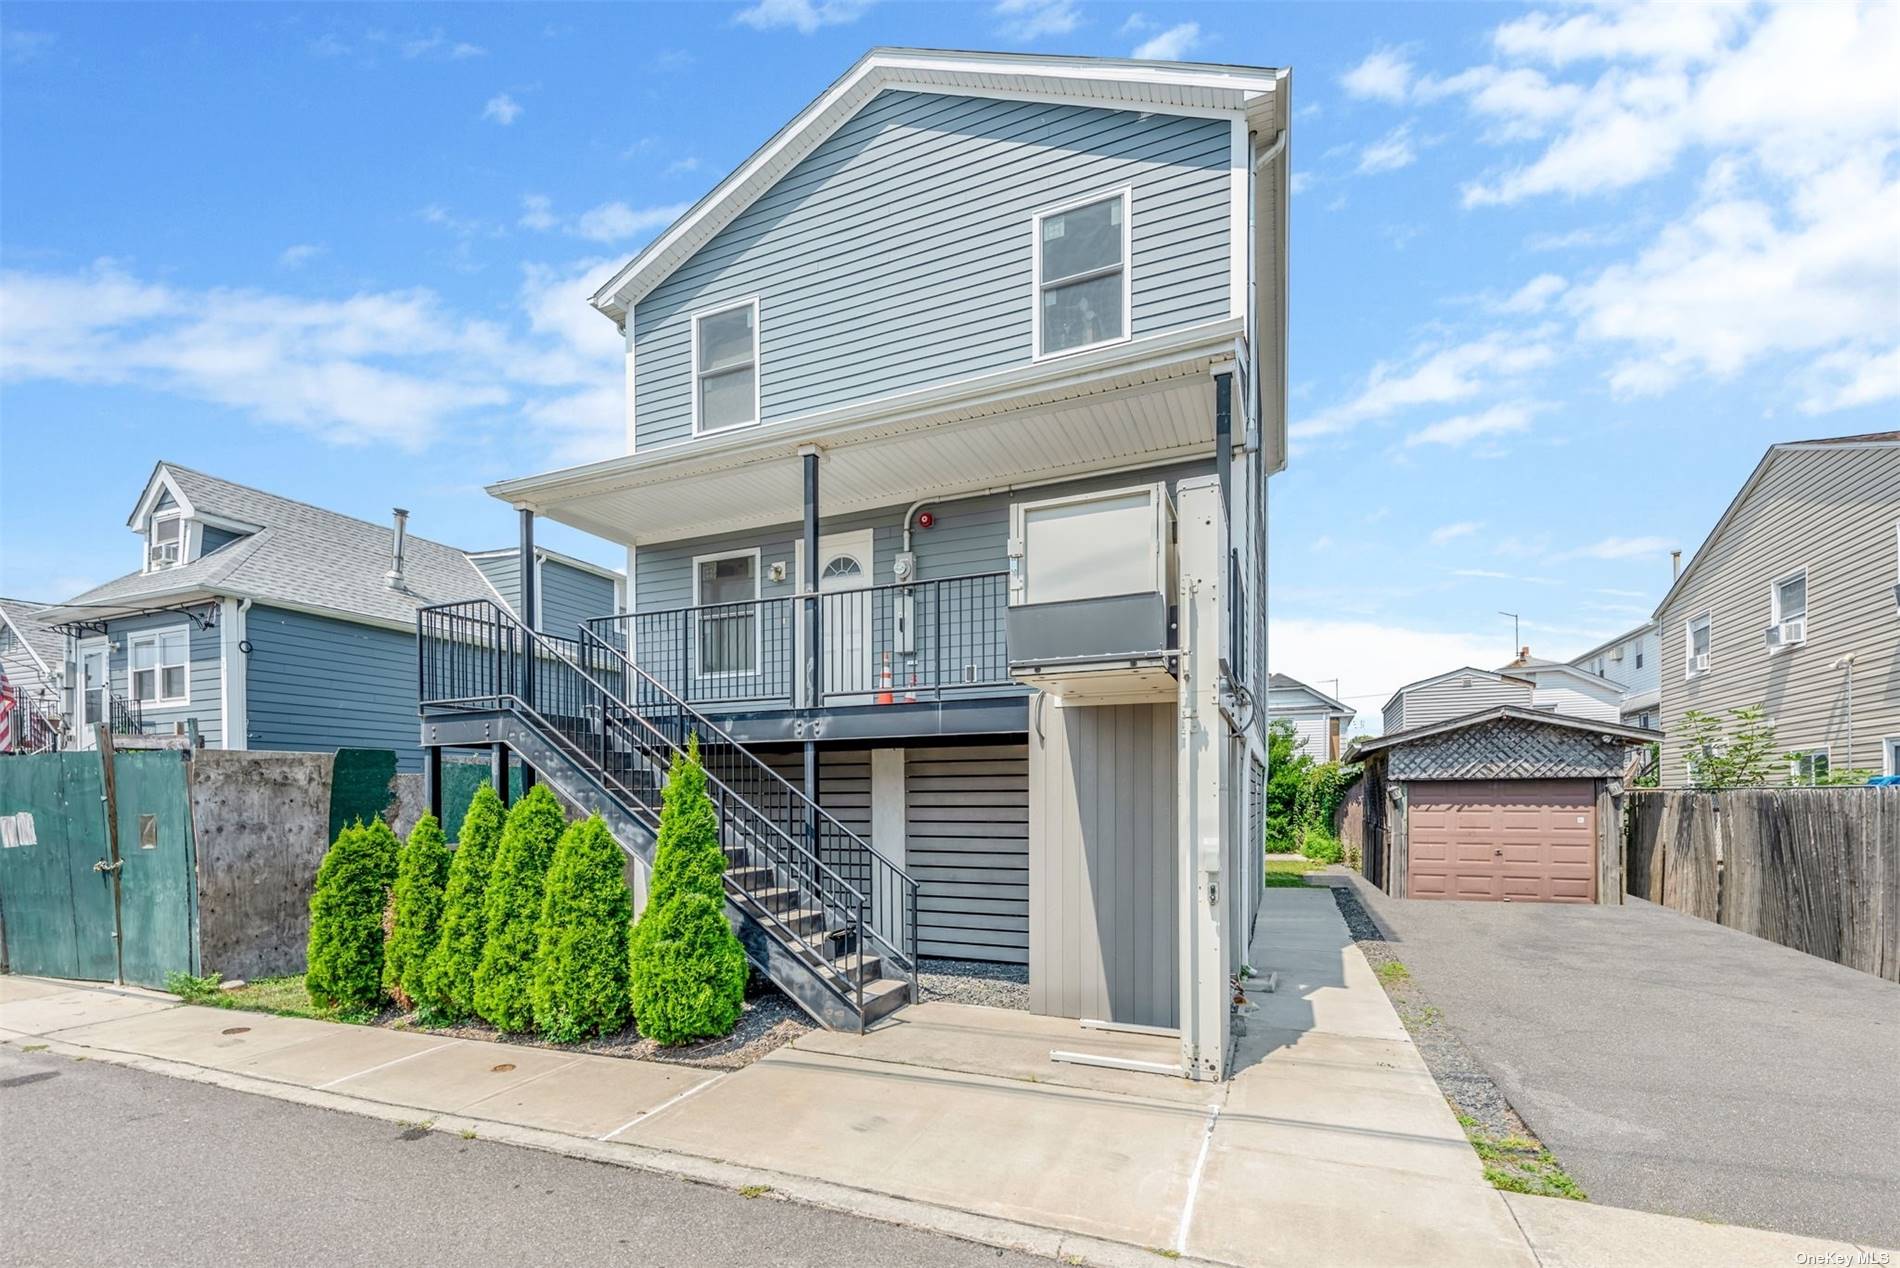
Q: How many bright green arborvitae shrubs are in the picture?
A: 6